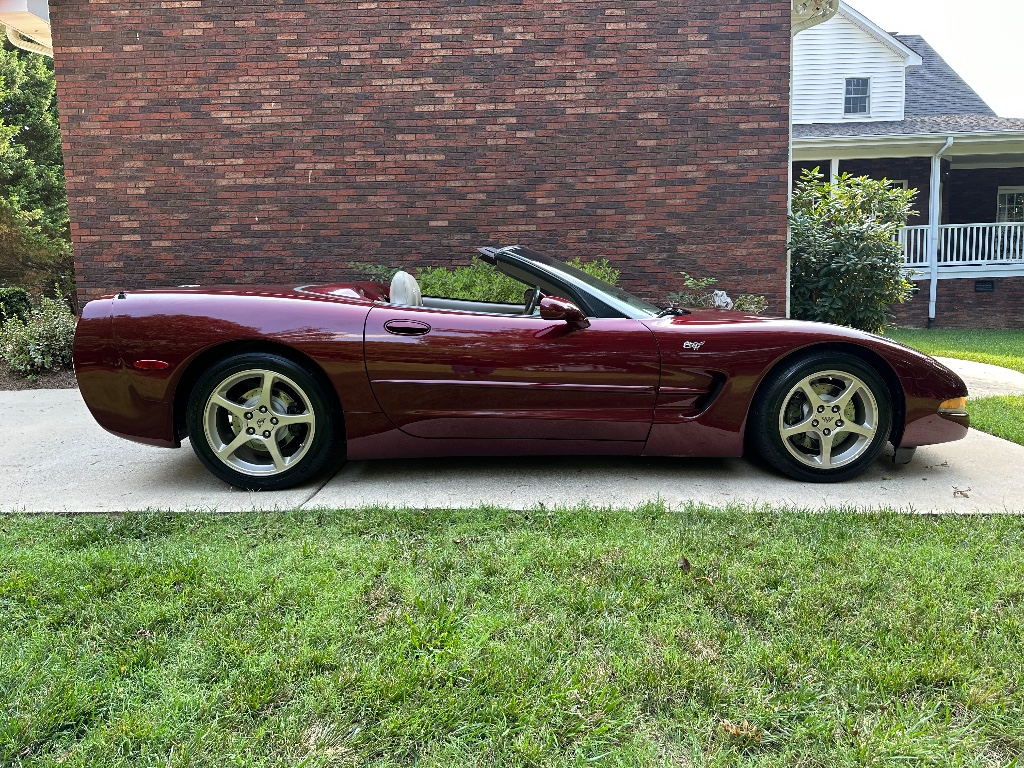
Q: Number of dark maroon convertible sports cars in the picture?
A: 1